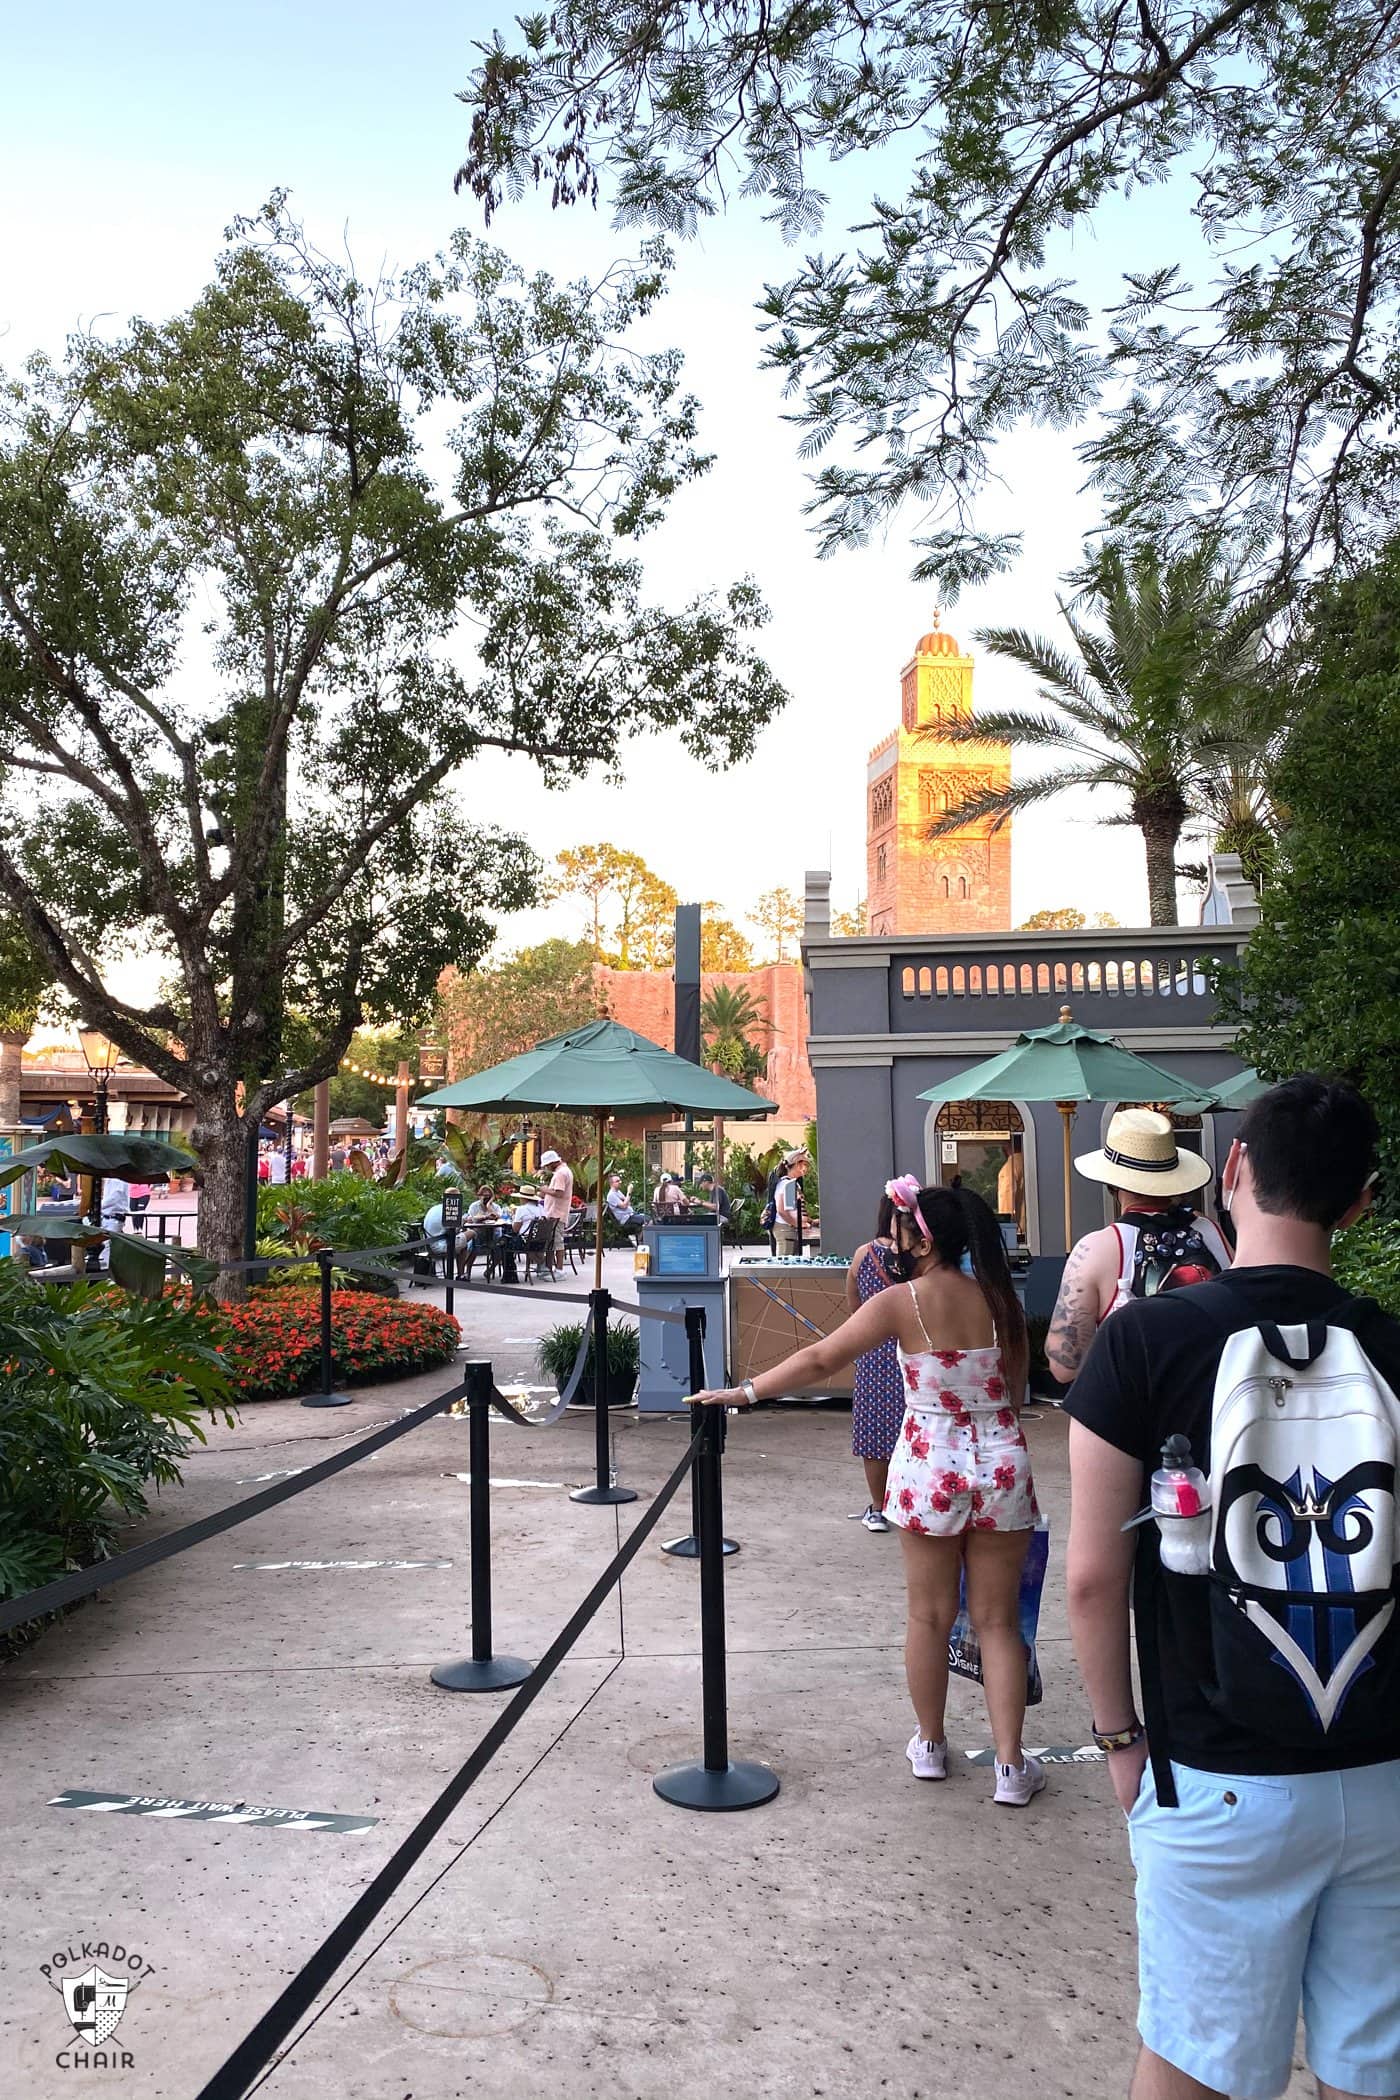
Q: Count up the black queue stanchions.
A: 6